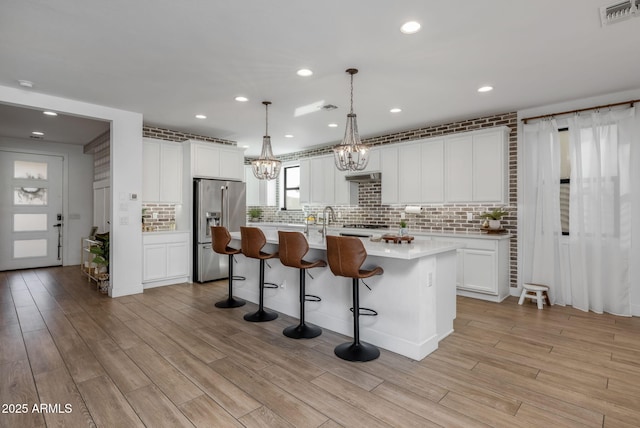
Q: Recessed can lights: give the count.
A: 11